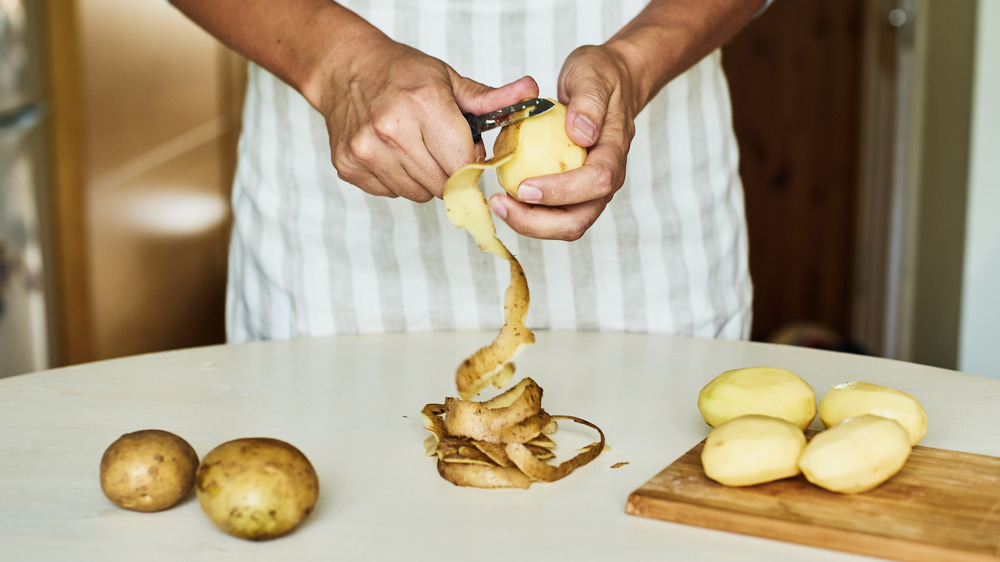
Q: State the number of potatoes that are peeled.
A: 4